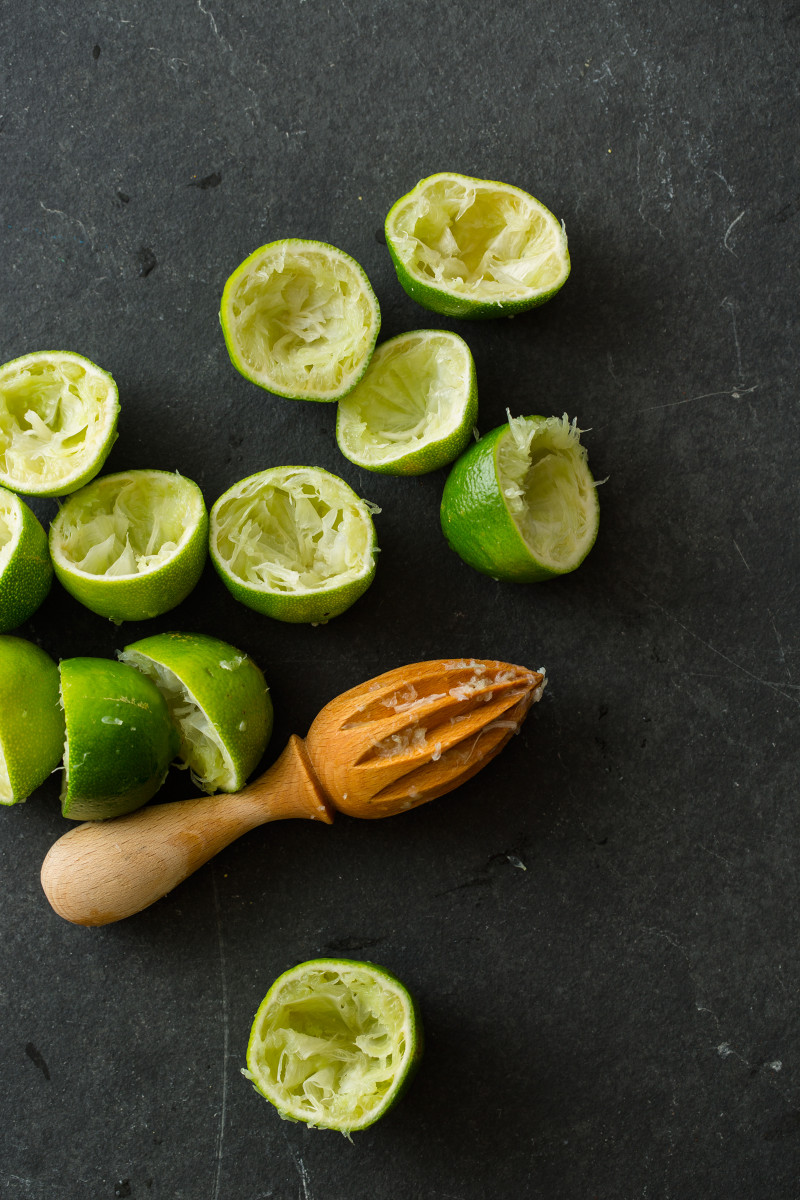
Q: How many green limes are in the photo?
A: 12